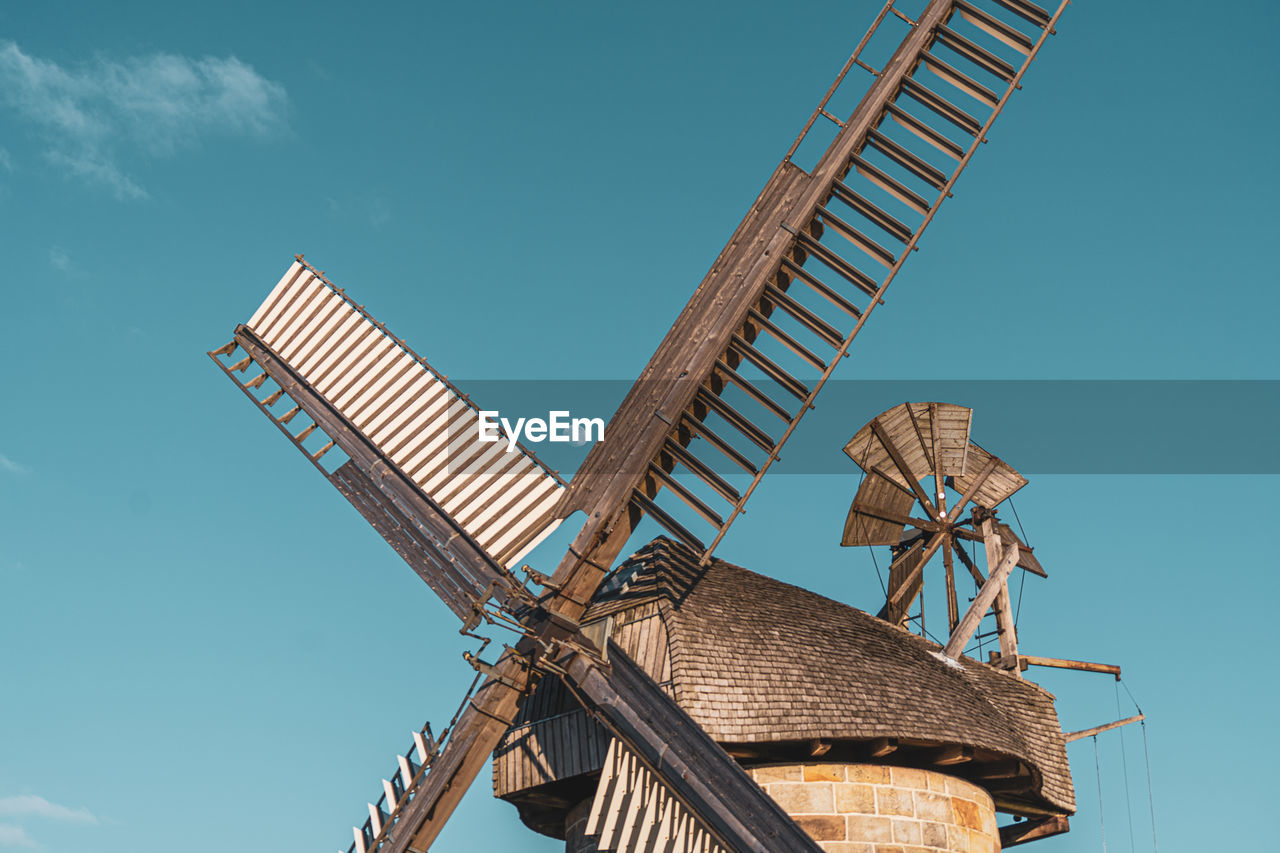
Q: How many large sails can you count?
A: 4